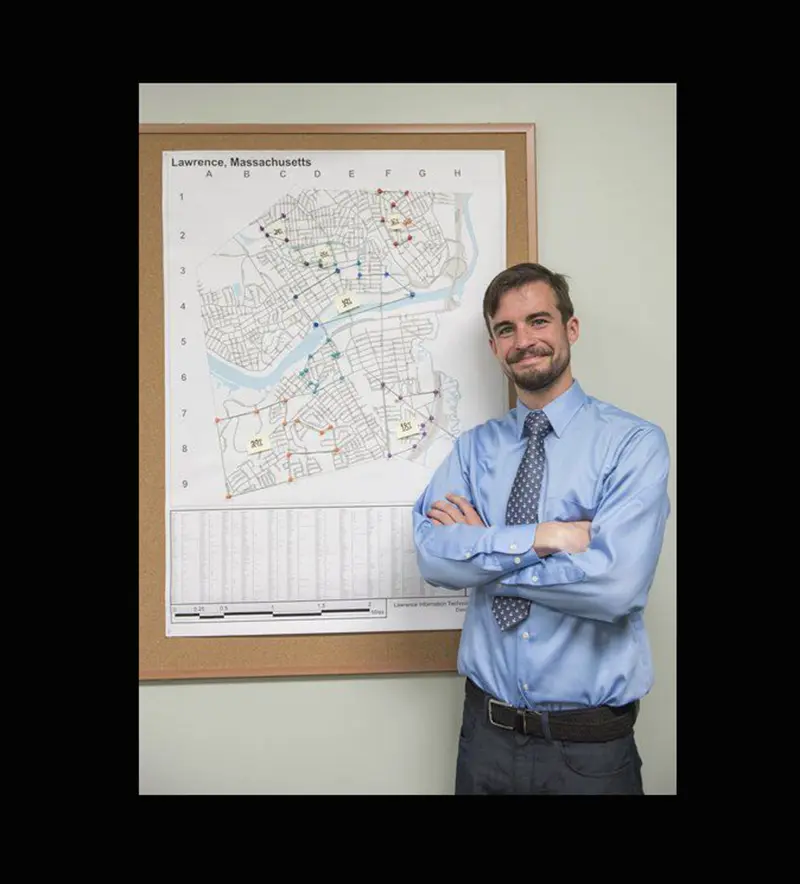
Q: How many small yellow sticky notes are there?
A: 6